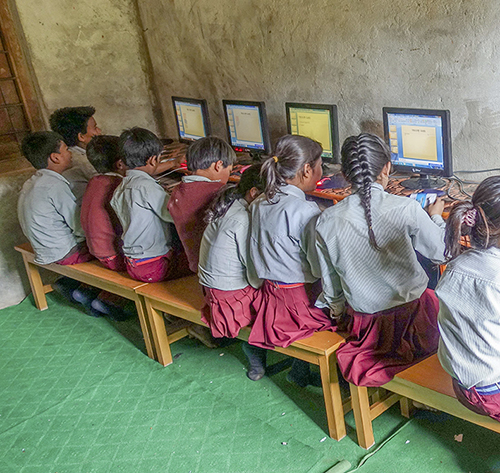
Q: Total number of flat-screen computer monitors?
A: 4